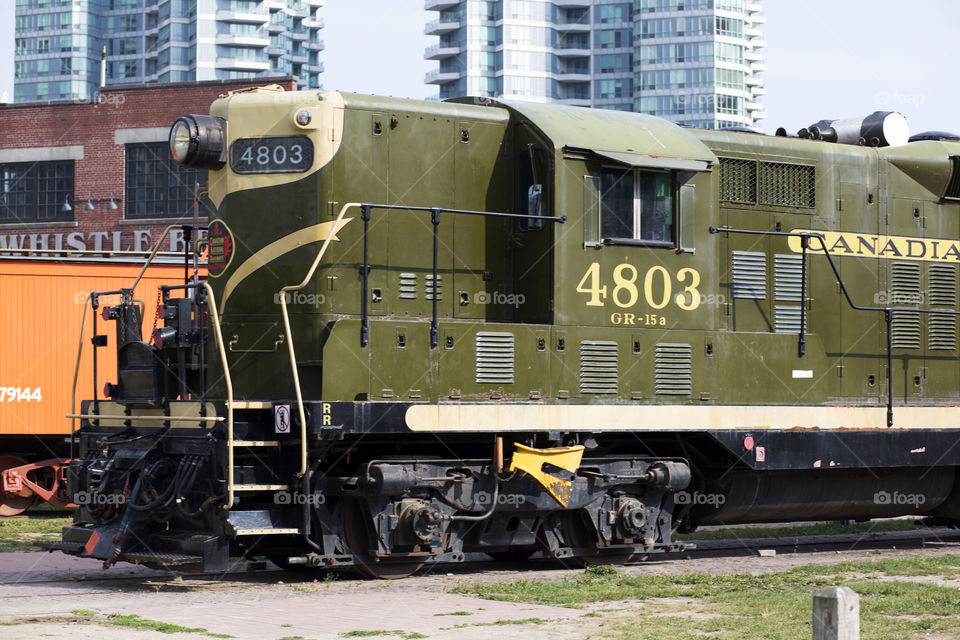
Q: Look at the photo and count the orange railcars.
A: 1